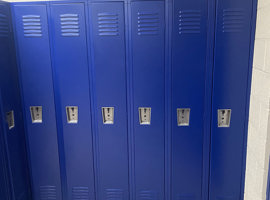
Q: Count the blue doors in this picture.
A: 7